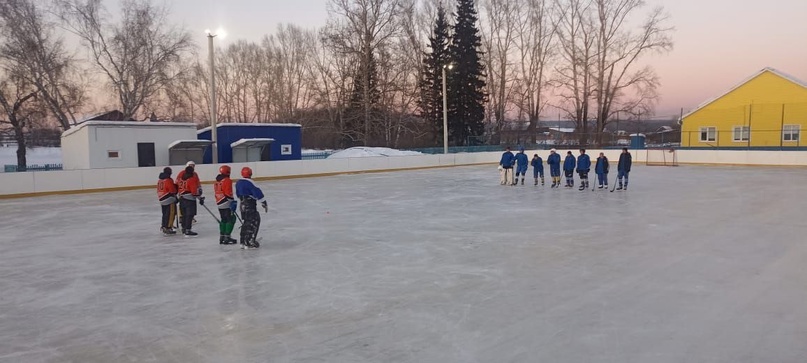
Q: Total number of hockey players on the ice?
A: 13